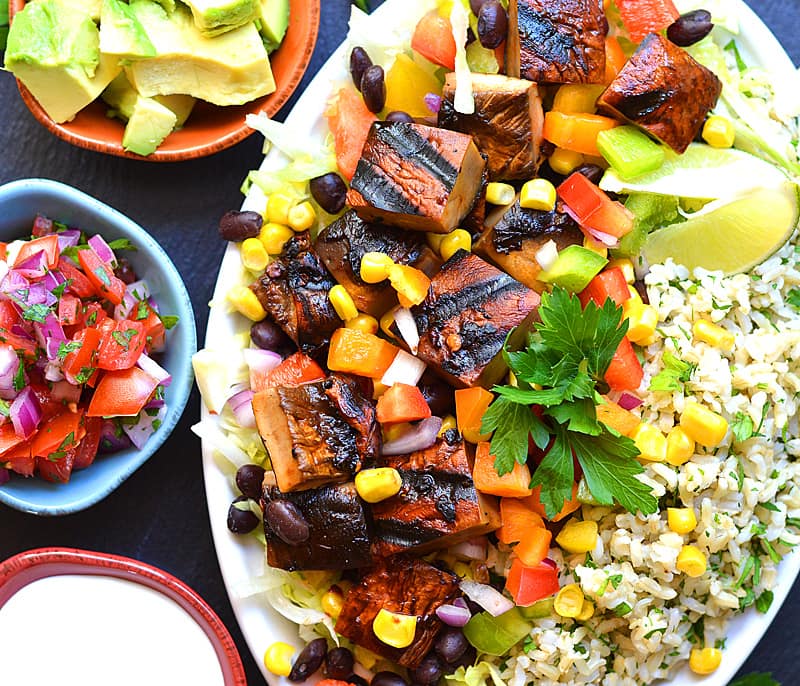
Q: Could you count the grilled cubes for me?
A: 12